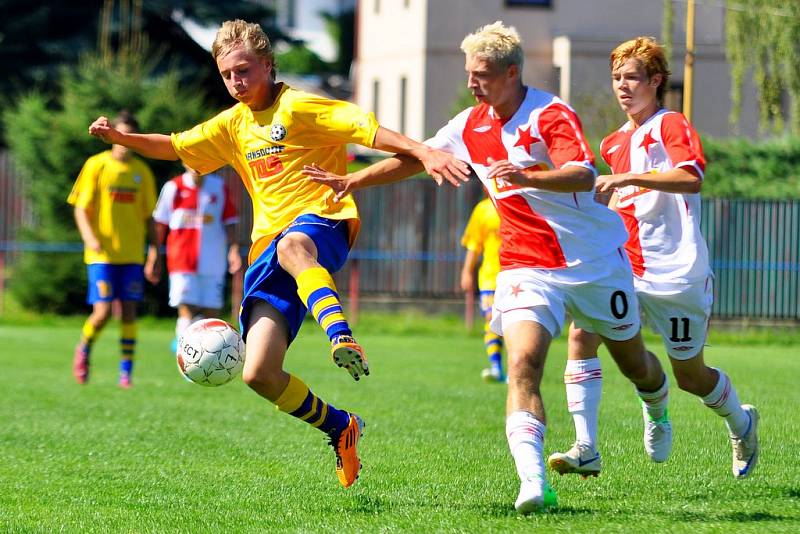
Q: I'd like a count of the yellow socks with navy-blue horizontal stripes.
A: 5